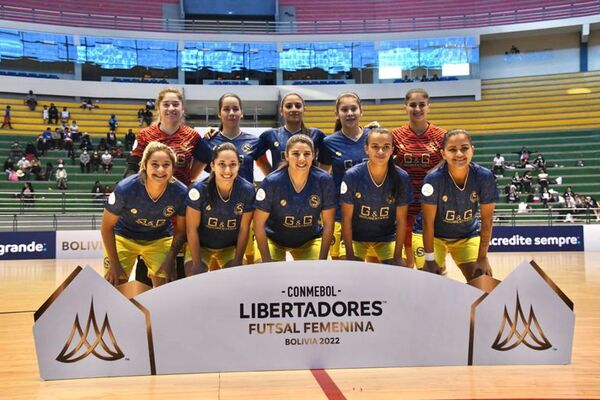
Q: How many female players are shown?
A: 10